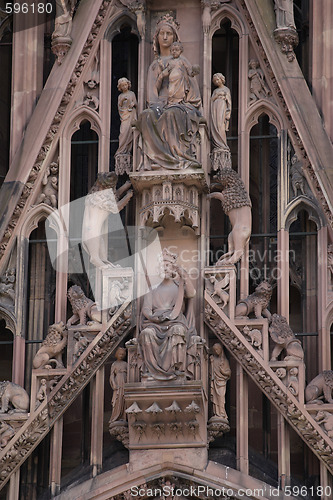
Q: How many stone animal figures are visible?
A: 8